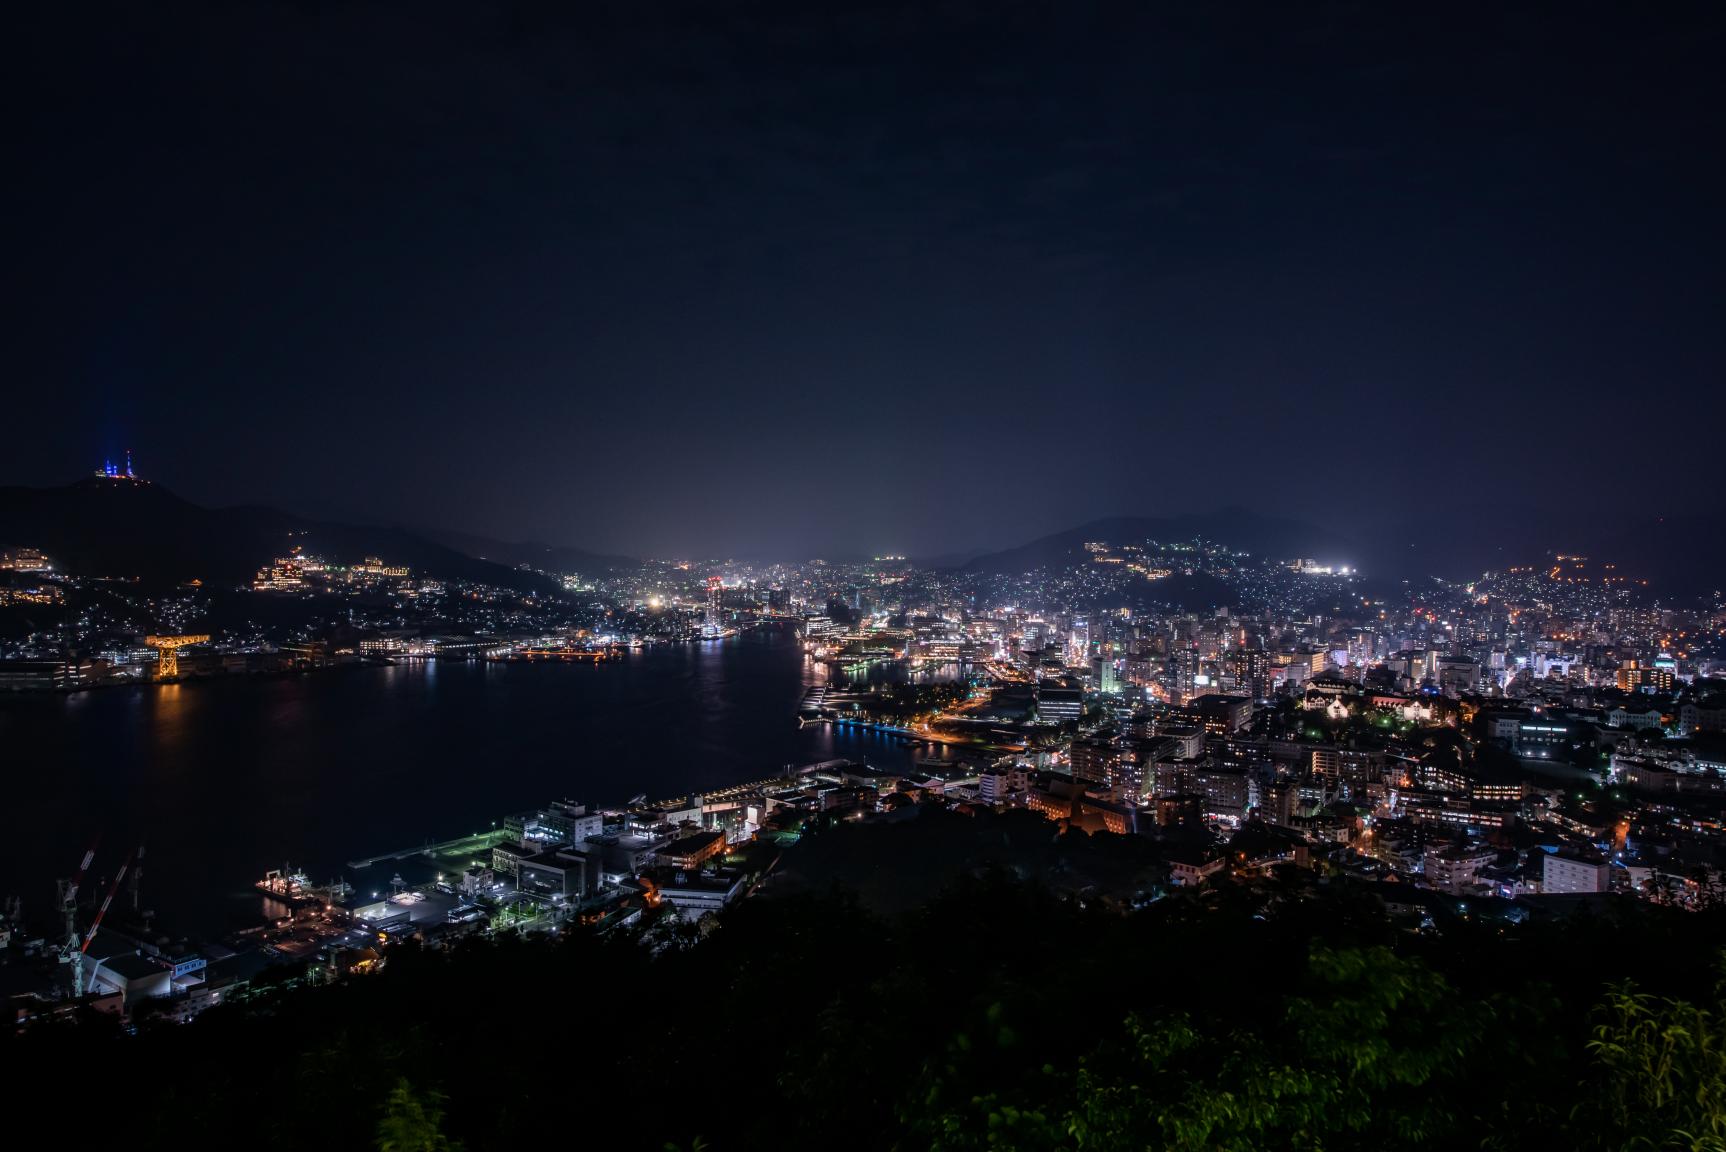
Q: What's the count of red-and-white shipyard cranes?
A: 2